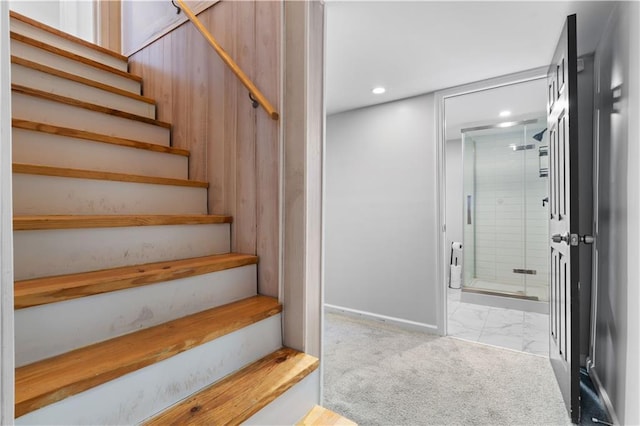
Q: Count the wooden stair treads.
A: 11